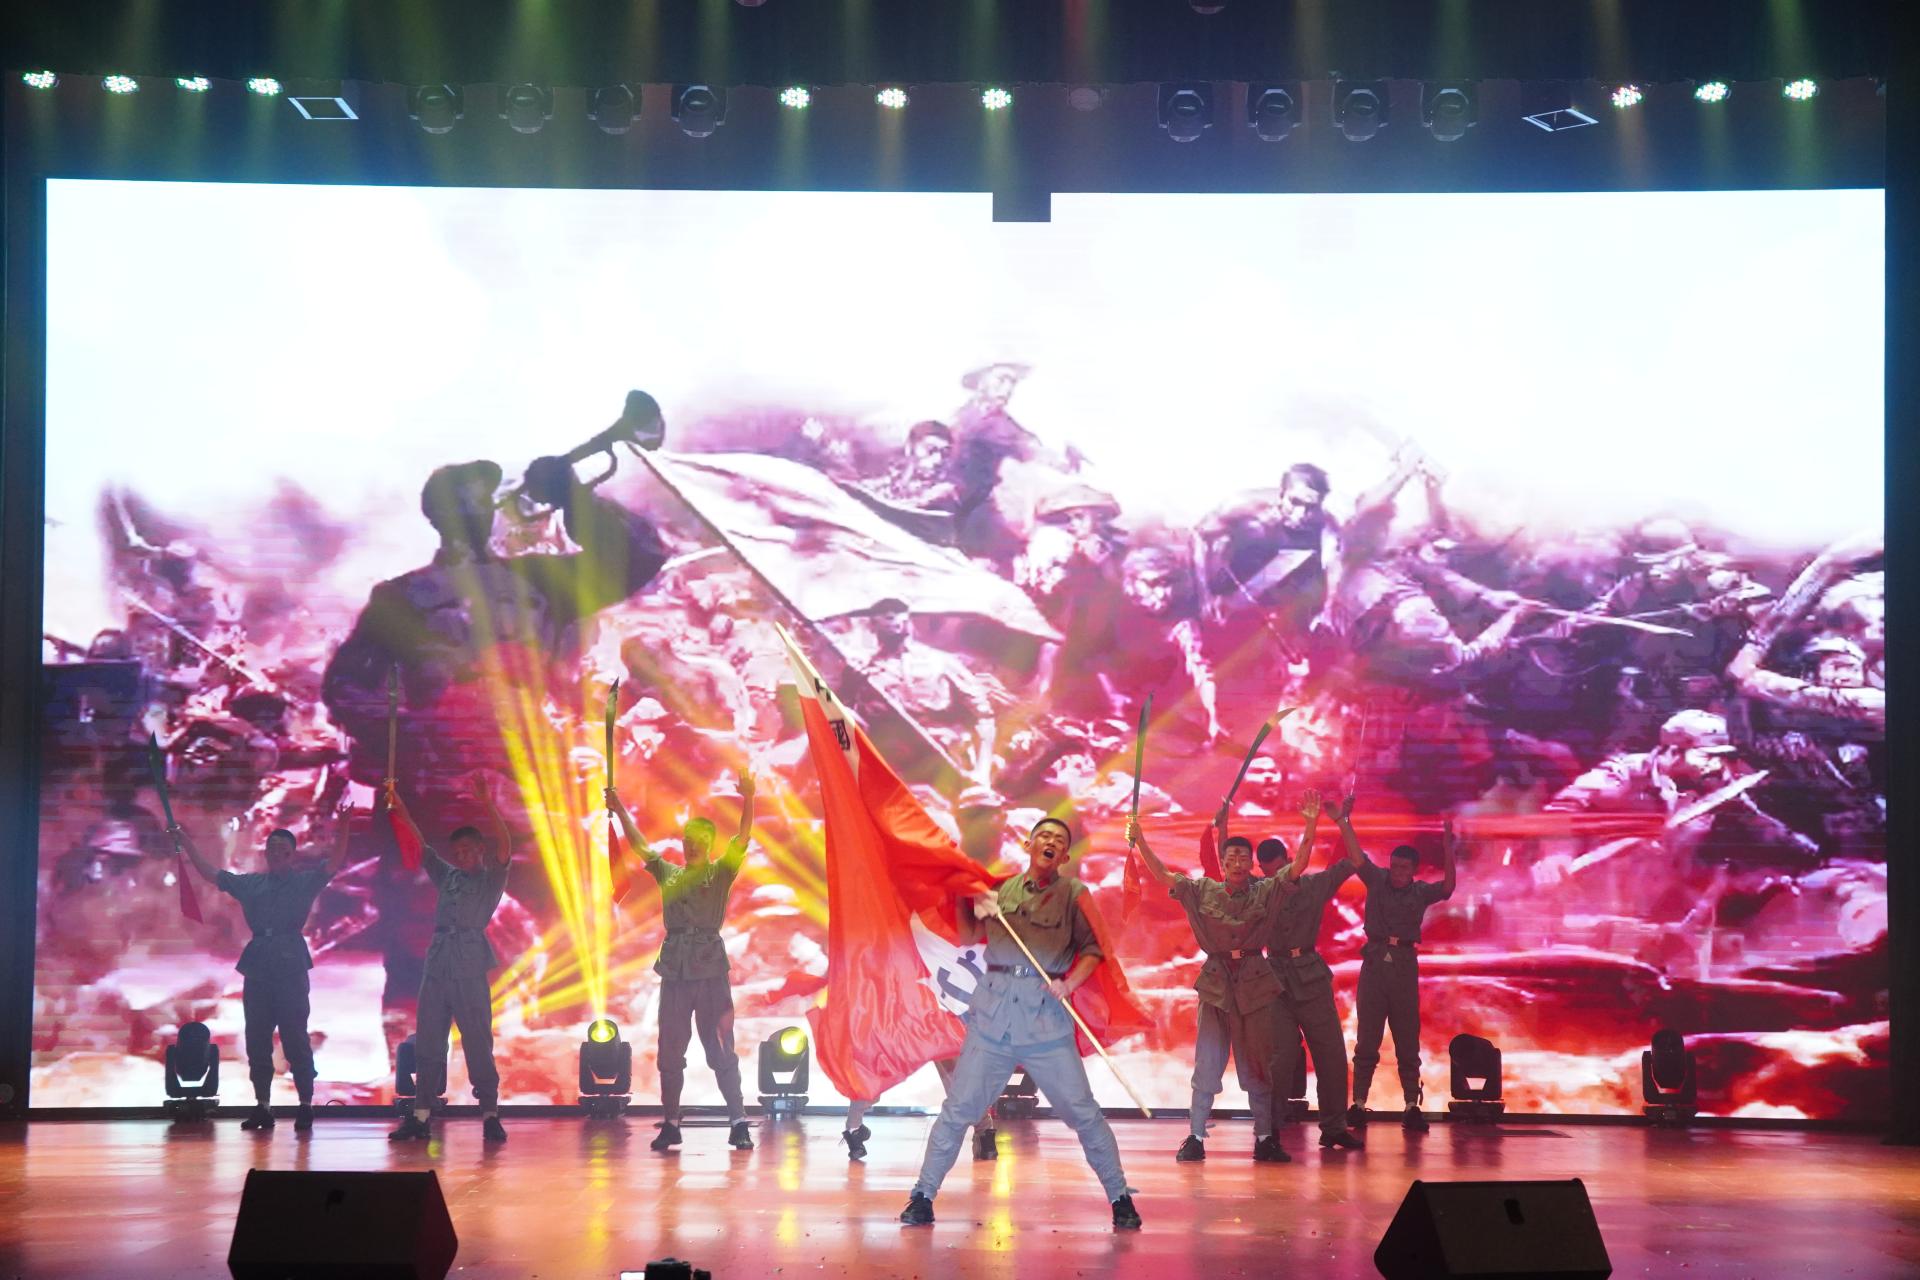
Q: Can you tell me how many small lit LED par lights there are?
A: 10